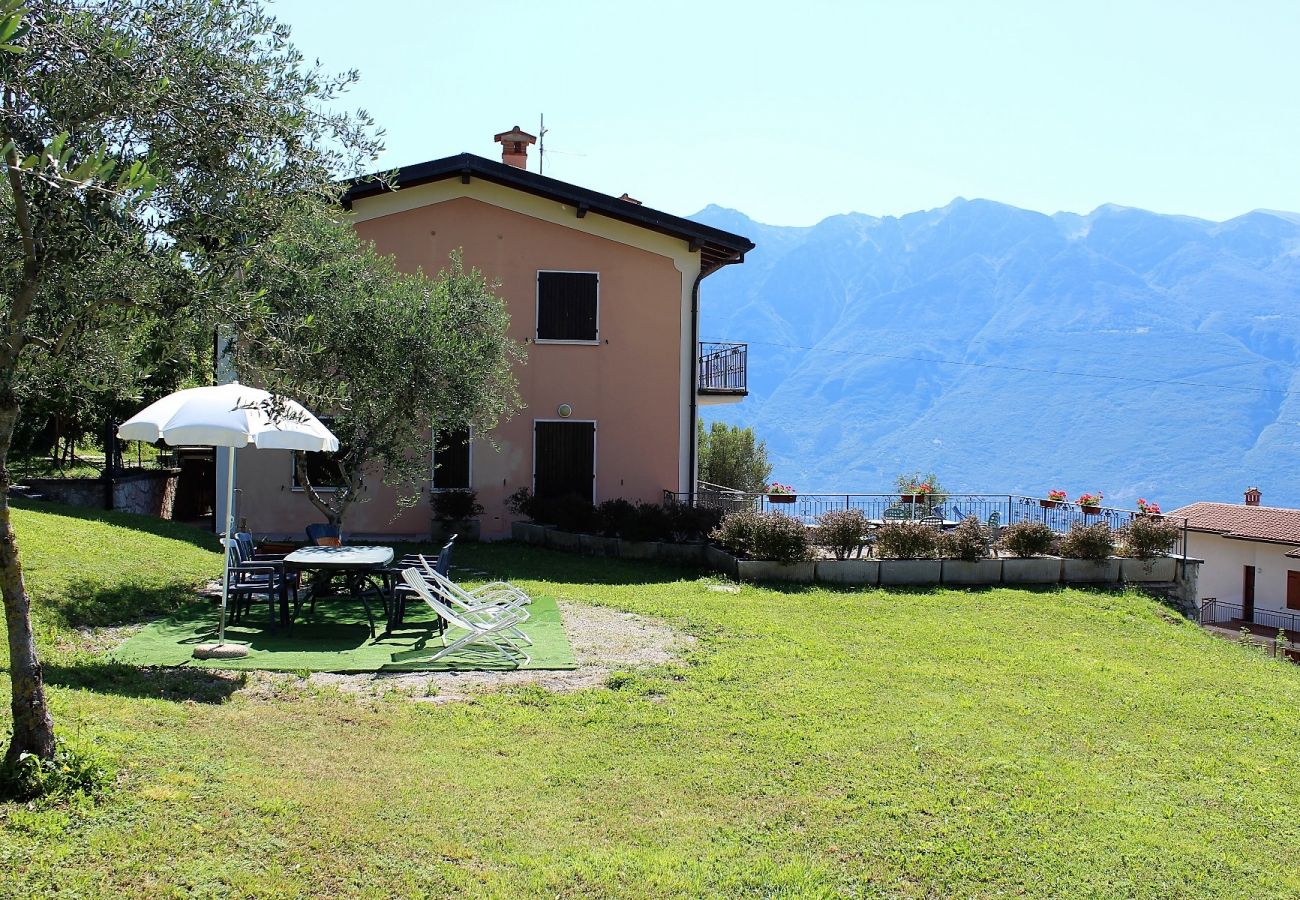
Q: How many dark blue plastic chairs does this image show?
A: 5